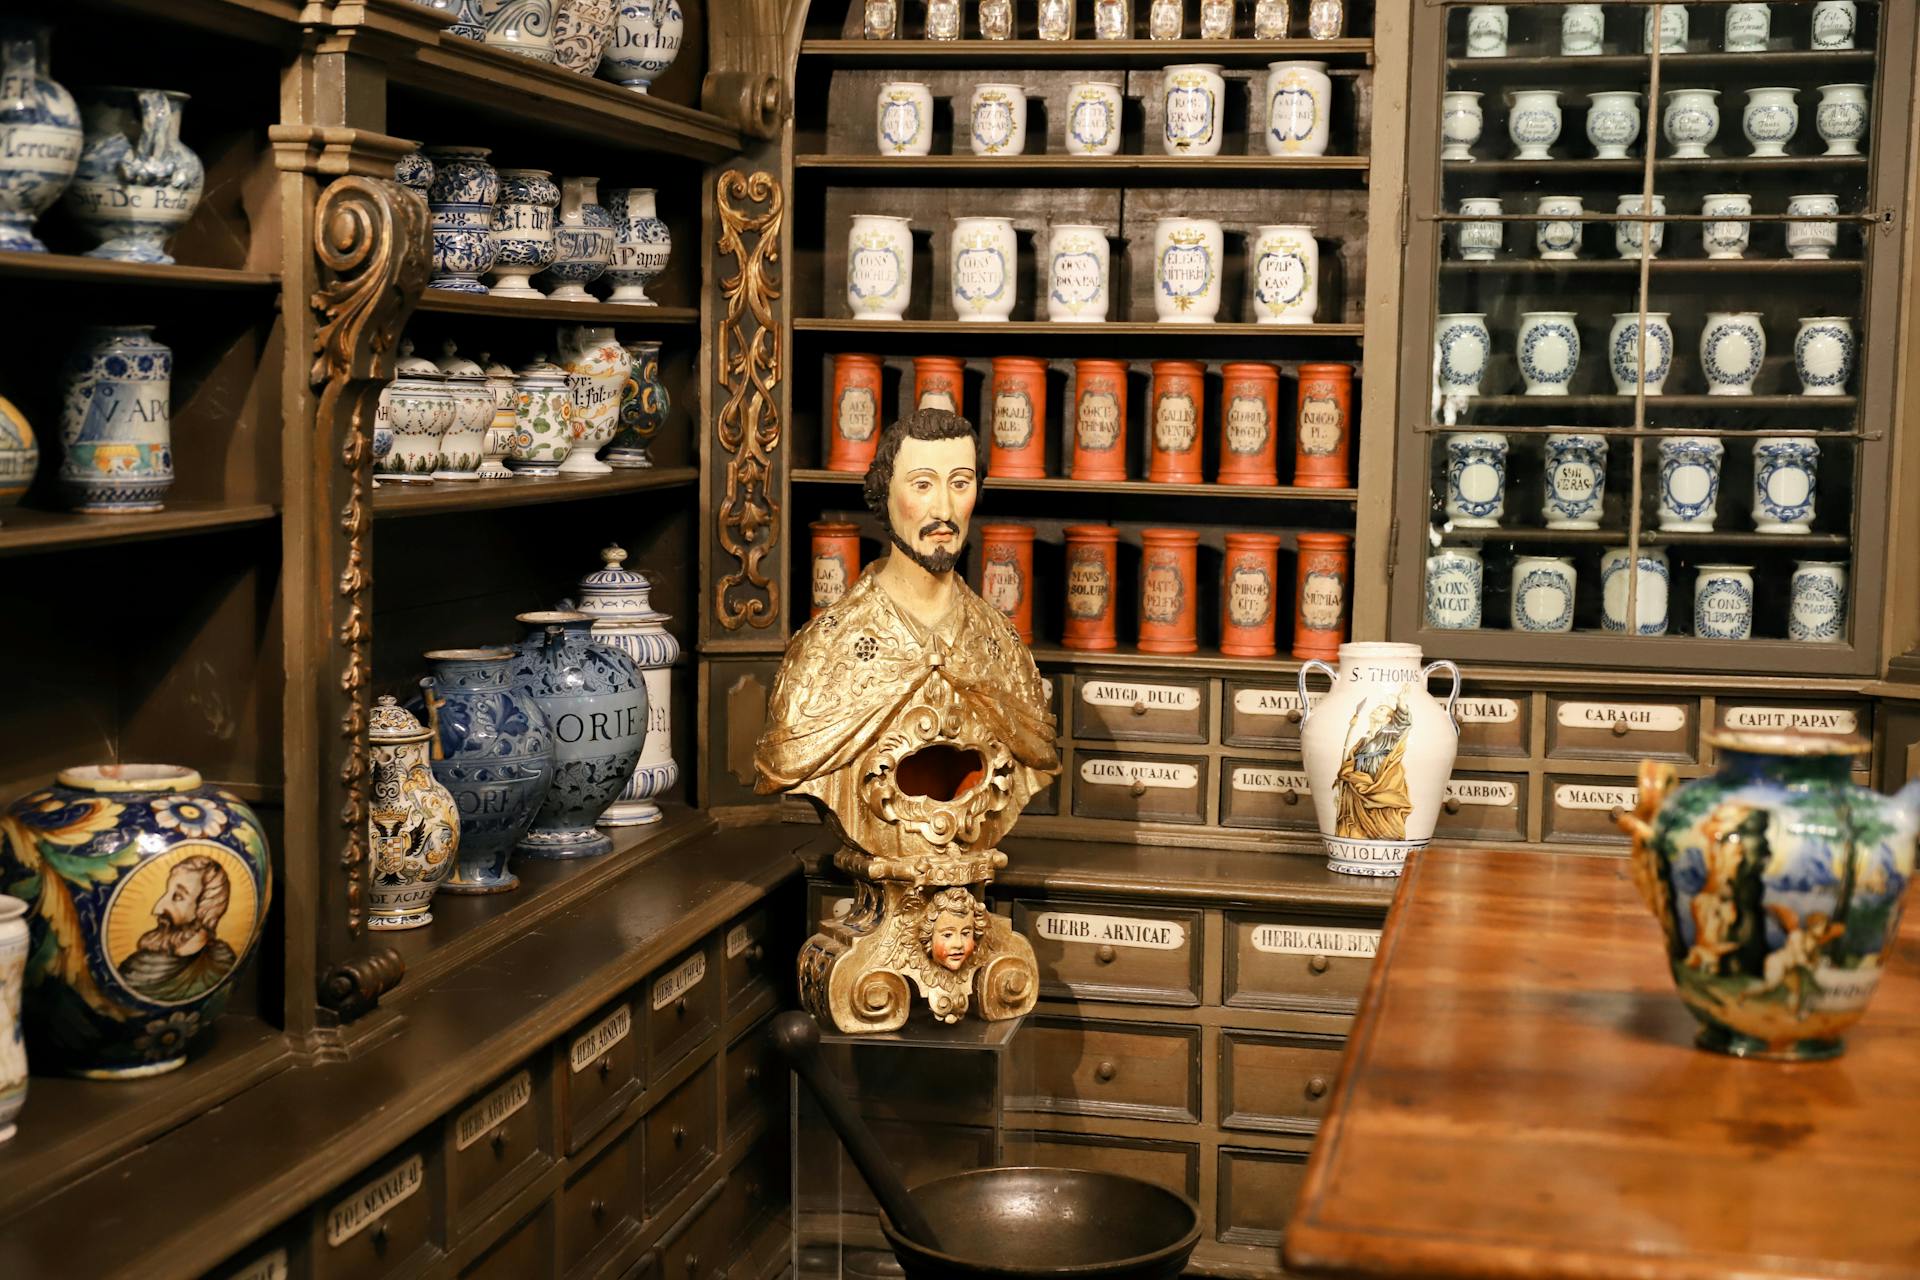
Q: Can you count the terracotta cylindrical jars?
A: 13